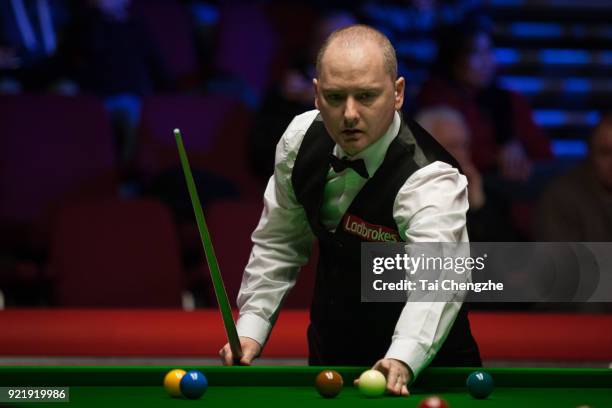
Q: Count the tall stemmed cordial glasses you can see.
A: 0